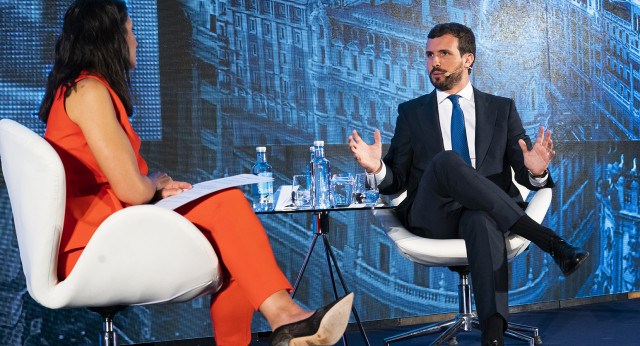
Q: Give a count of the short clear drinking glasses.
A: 3